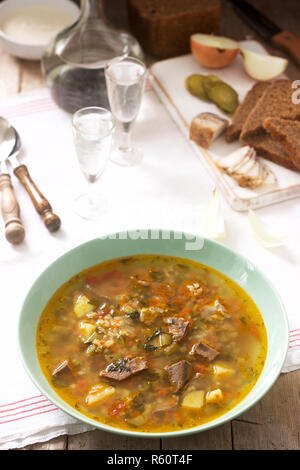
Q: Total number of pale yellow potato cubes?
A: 6